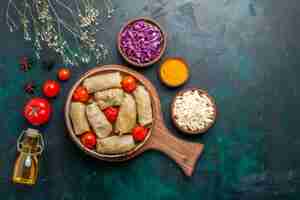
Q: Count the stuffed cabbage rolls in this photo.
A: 7